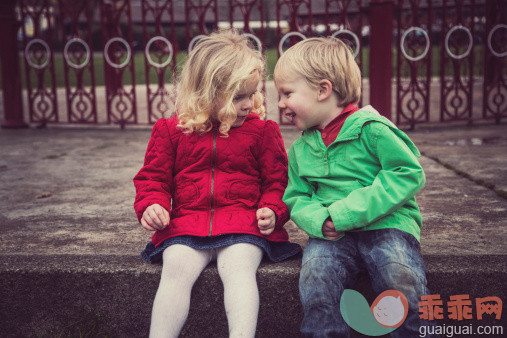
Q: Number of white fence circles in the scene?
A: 11